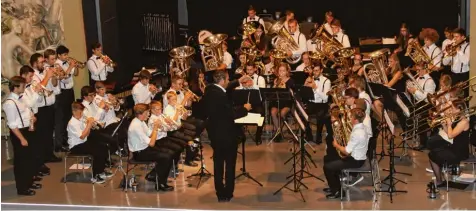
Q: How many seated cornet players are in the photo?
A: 8